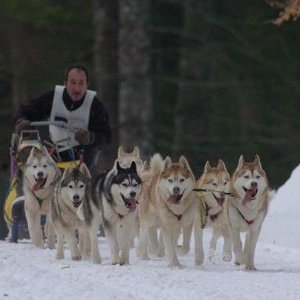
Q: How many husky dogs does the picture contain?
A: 7